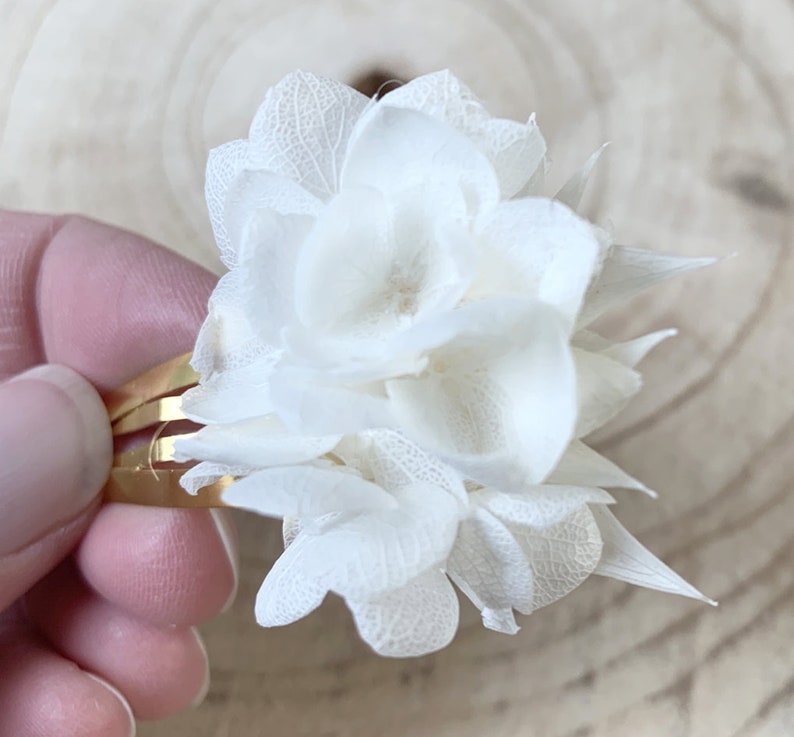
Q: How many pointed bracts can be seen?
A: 5